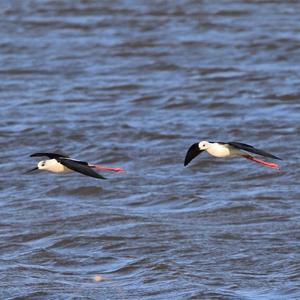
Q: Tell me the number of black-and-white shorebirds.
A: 2